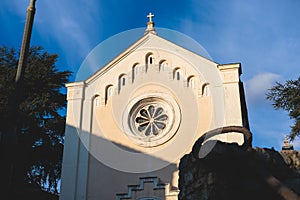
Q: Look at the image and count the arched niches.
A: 9